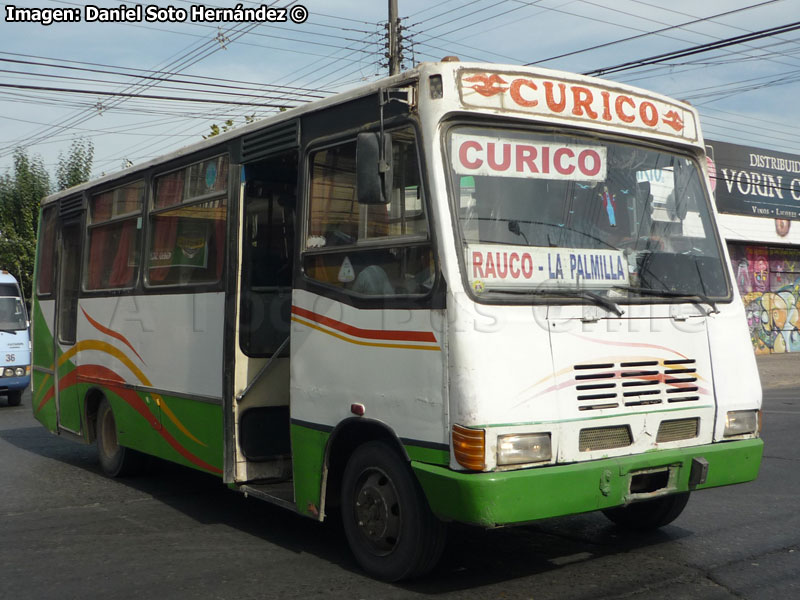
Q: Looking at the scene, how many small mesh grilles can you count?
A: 2